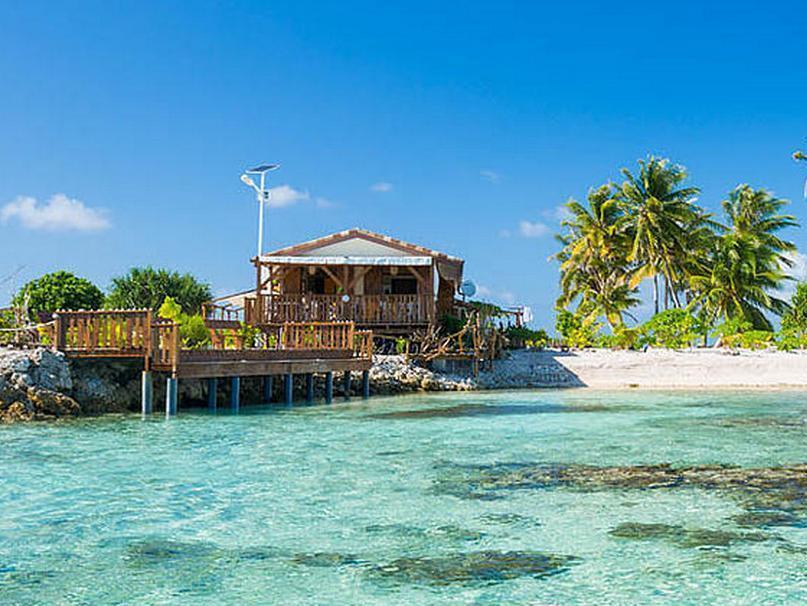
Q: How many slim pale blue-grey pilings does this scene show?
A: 10